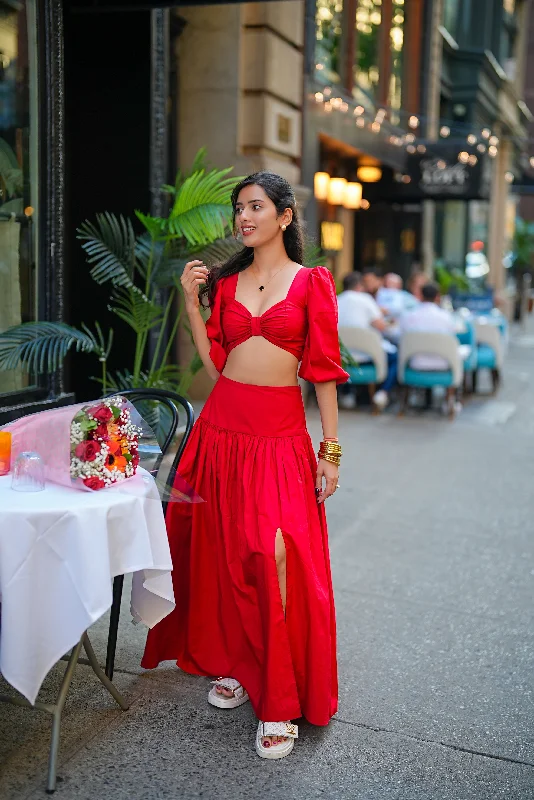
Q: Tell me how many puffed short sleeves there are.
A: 2